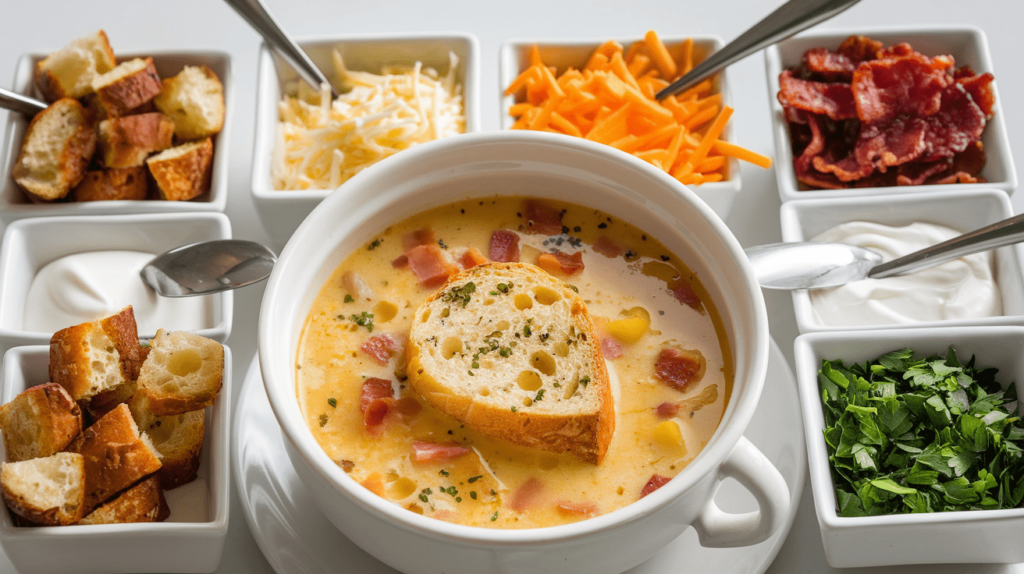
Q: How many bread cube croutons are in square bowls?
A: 14